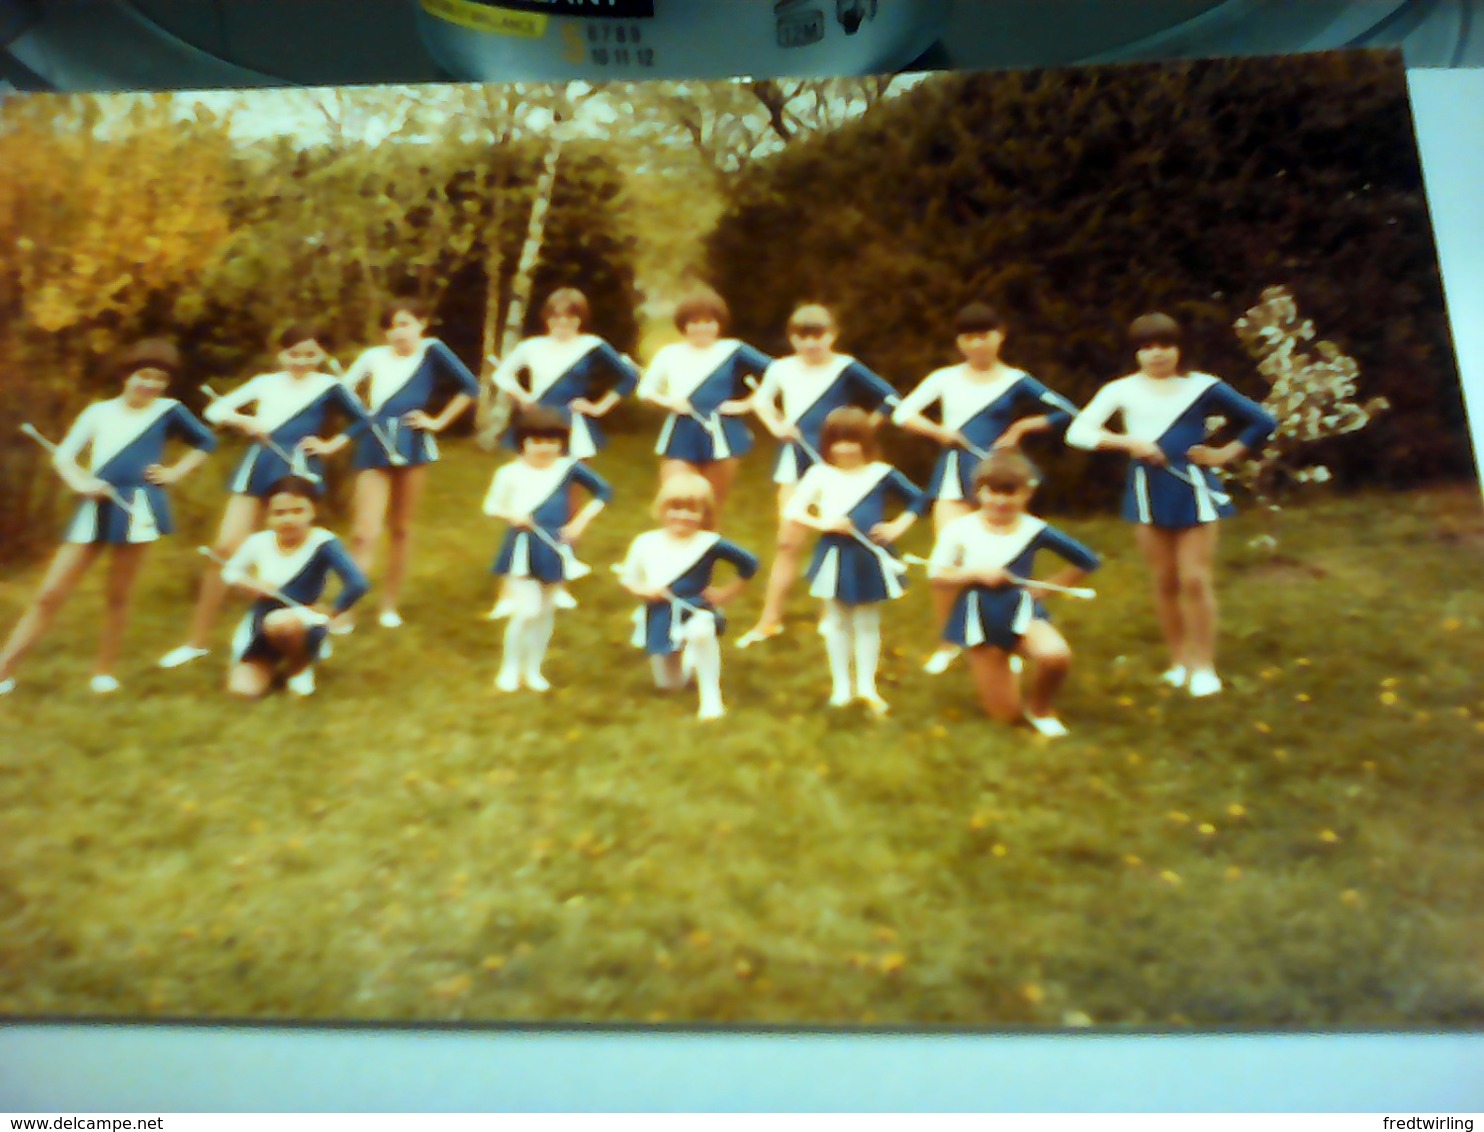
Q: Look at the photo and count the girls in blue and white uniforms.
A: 13